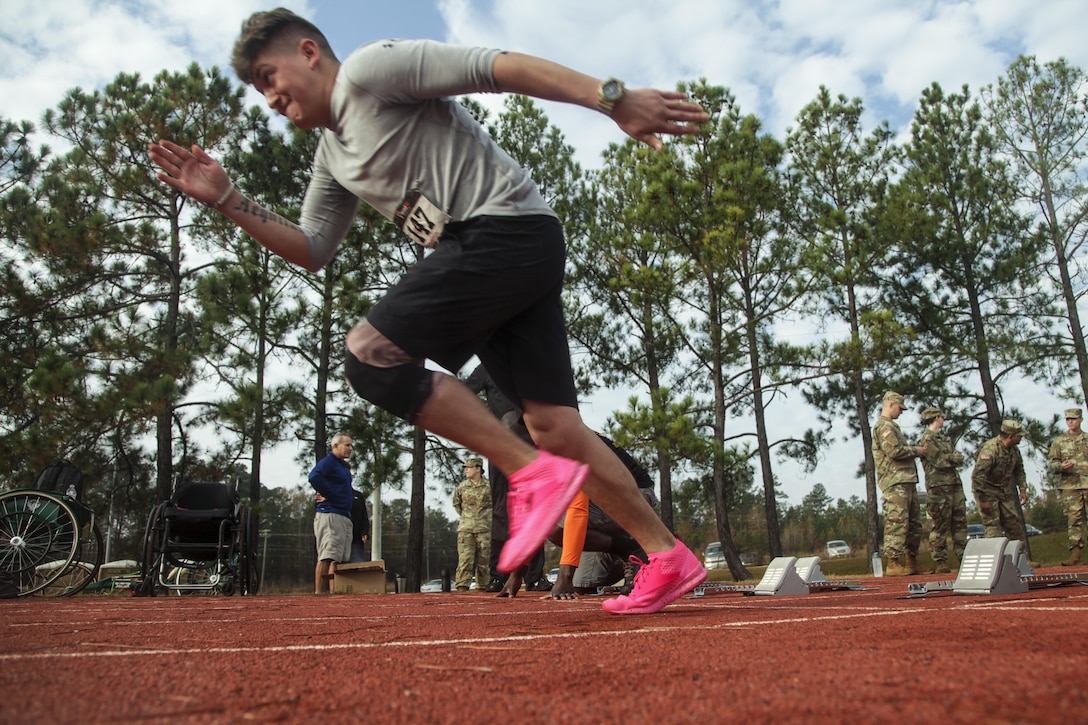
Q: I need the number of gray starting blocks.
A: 4